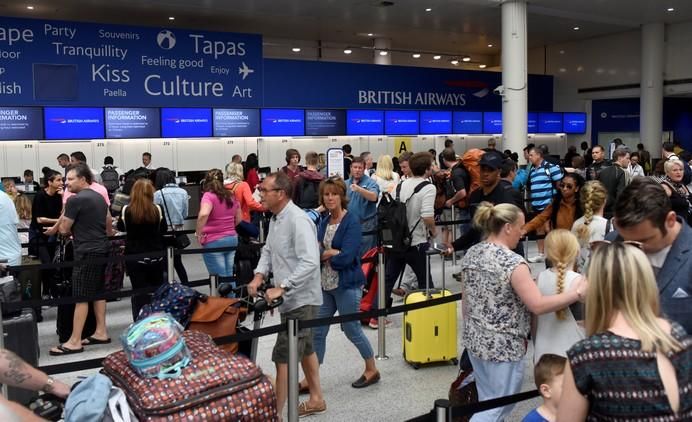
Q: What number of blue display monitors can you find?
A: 11